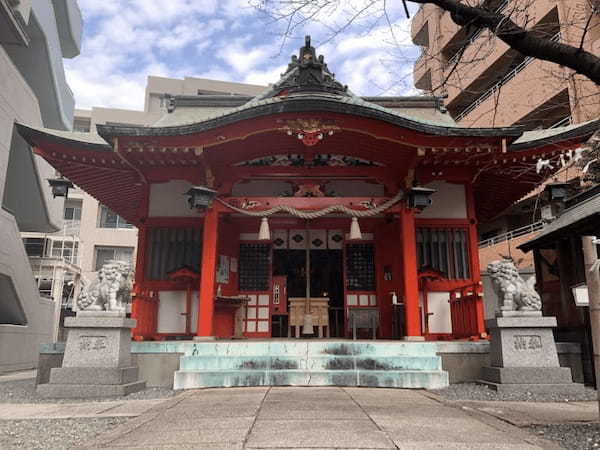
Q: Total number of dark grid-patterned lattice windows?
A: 2